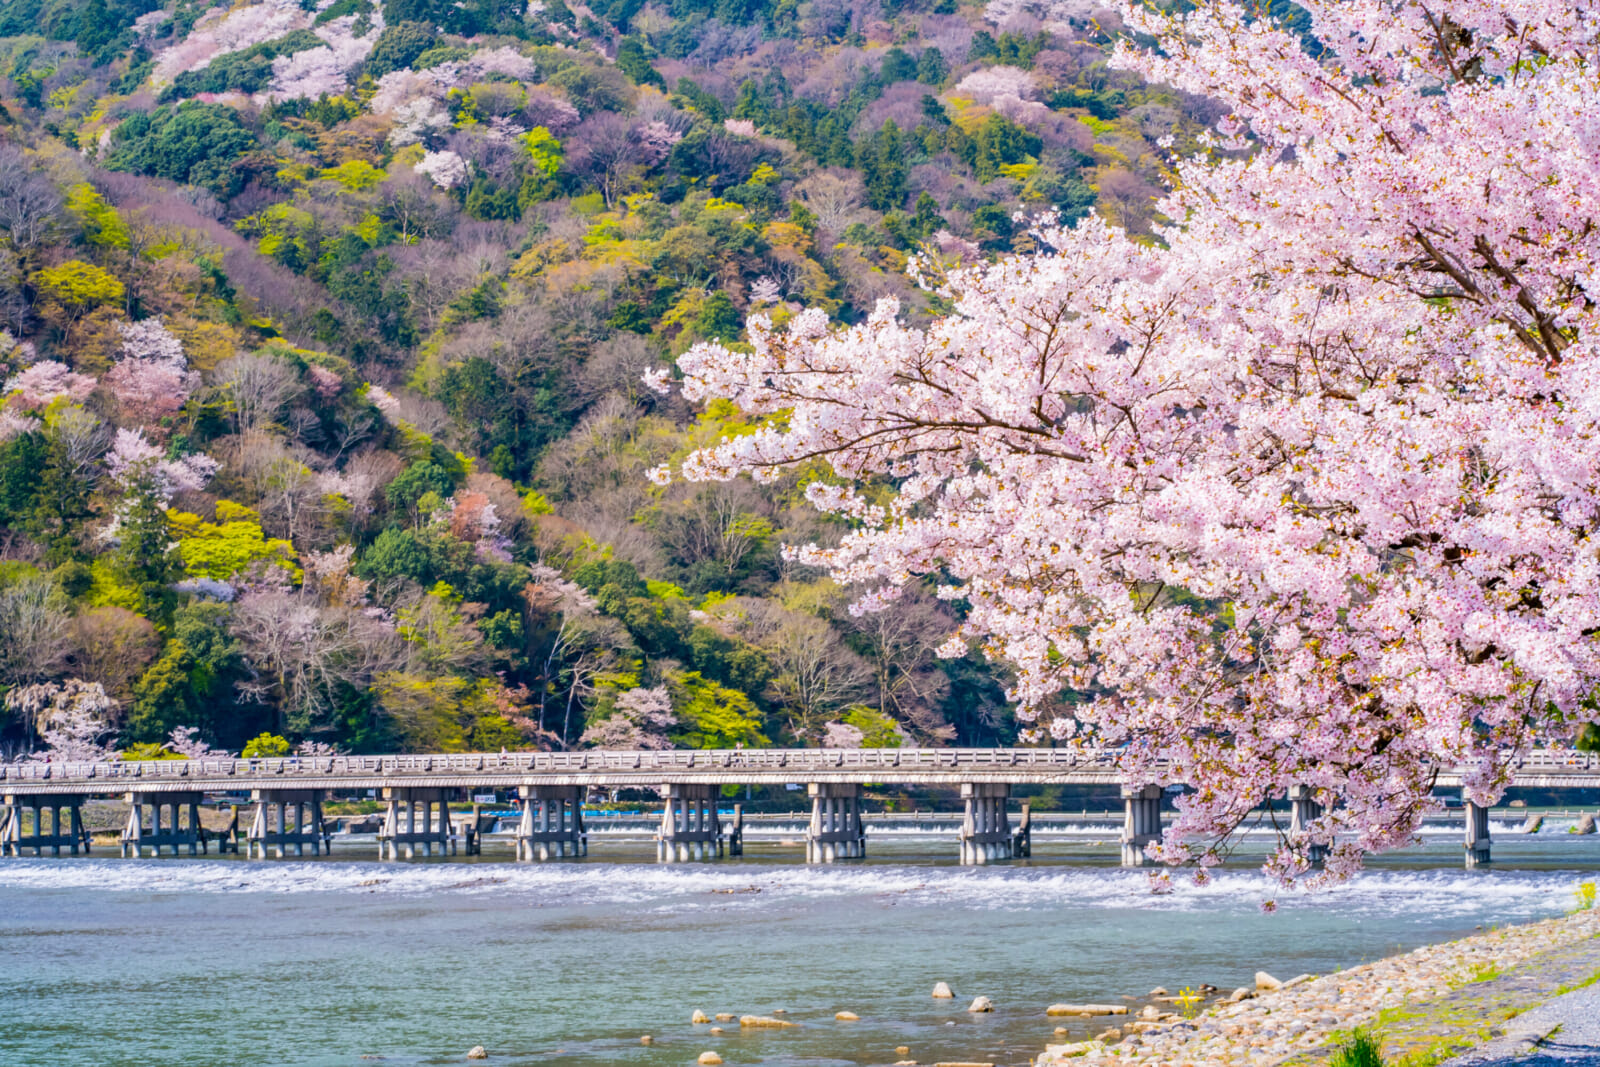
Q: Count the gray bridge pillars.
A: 11